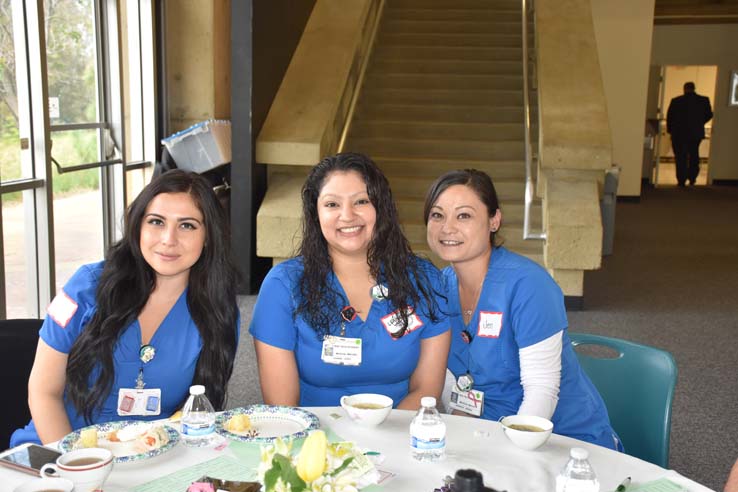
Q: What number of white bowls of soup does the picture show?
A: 2